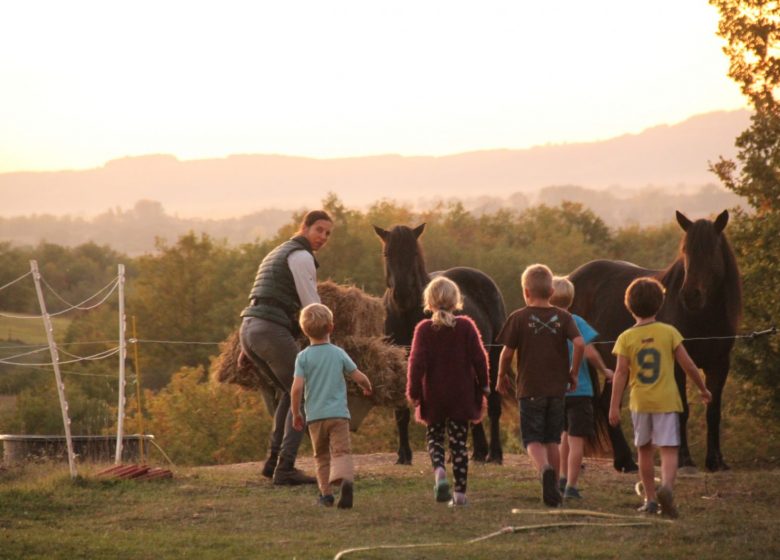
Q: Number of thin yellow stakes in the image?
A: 1